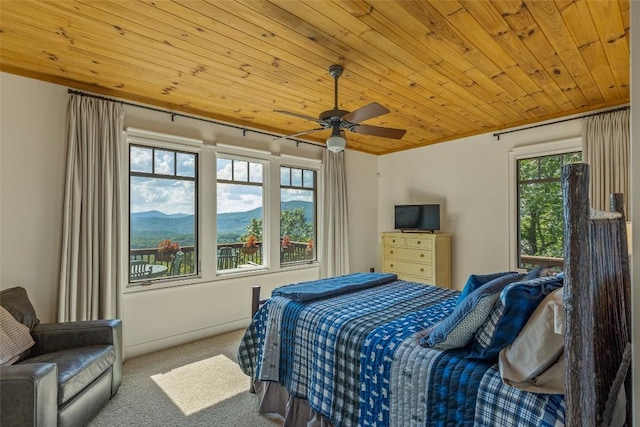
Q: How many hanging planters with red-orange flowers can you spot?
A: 4